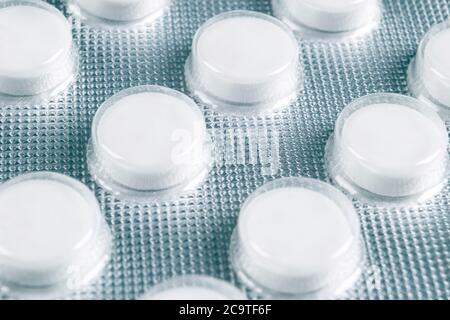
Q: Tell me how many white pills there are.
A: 10